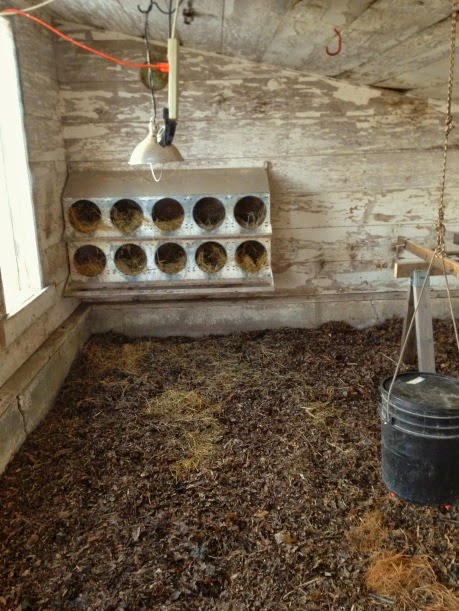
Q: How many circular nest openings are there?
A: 10